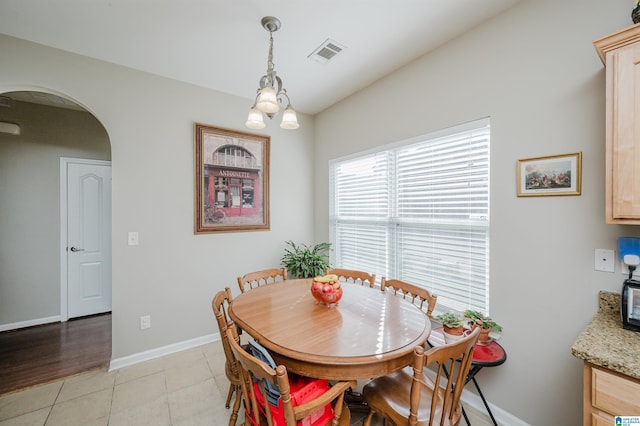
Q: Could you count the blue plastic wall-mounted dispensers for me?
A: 1